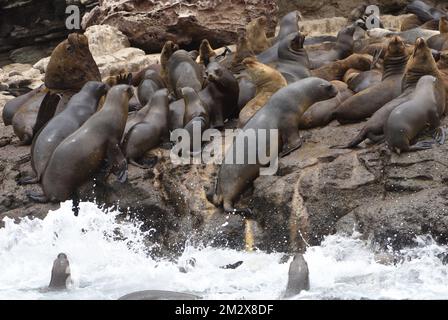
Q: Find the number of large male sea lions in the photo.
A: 1